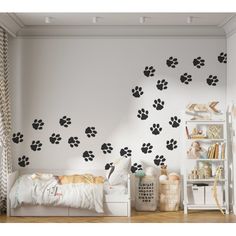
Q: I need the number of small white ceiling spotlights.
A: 4